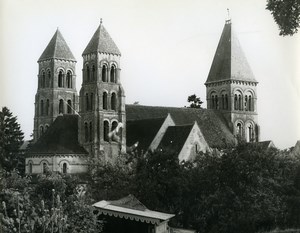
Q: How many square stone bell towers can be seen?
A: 3